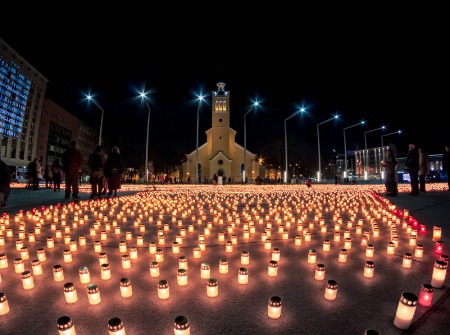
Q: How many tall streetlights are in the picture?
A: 9